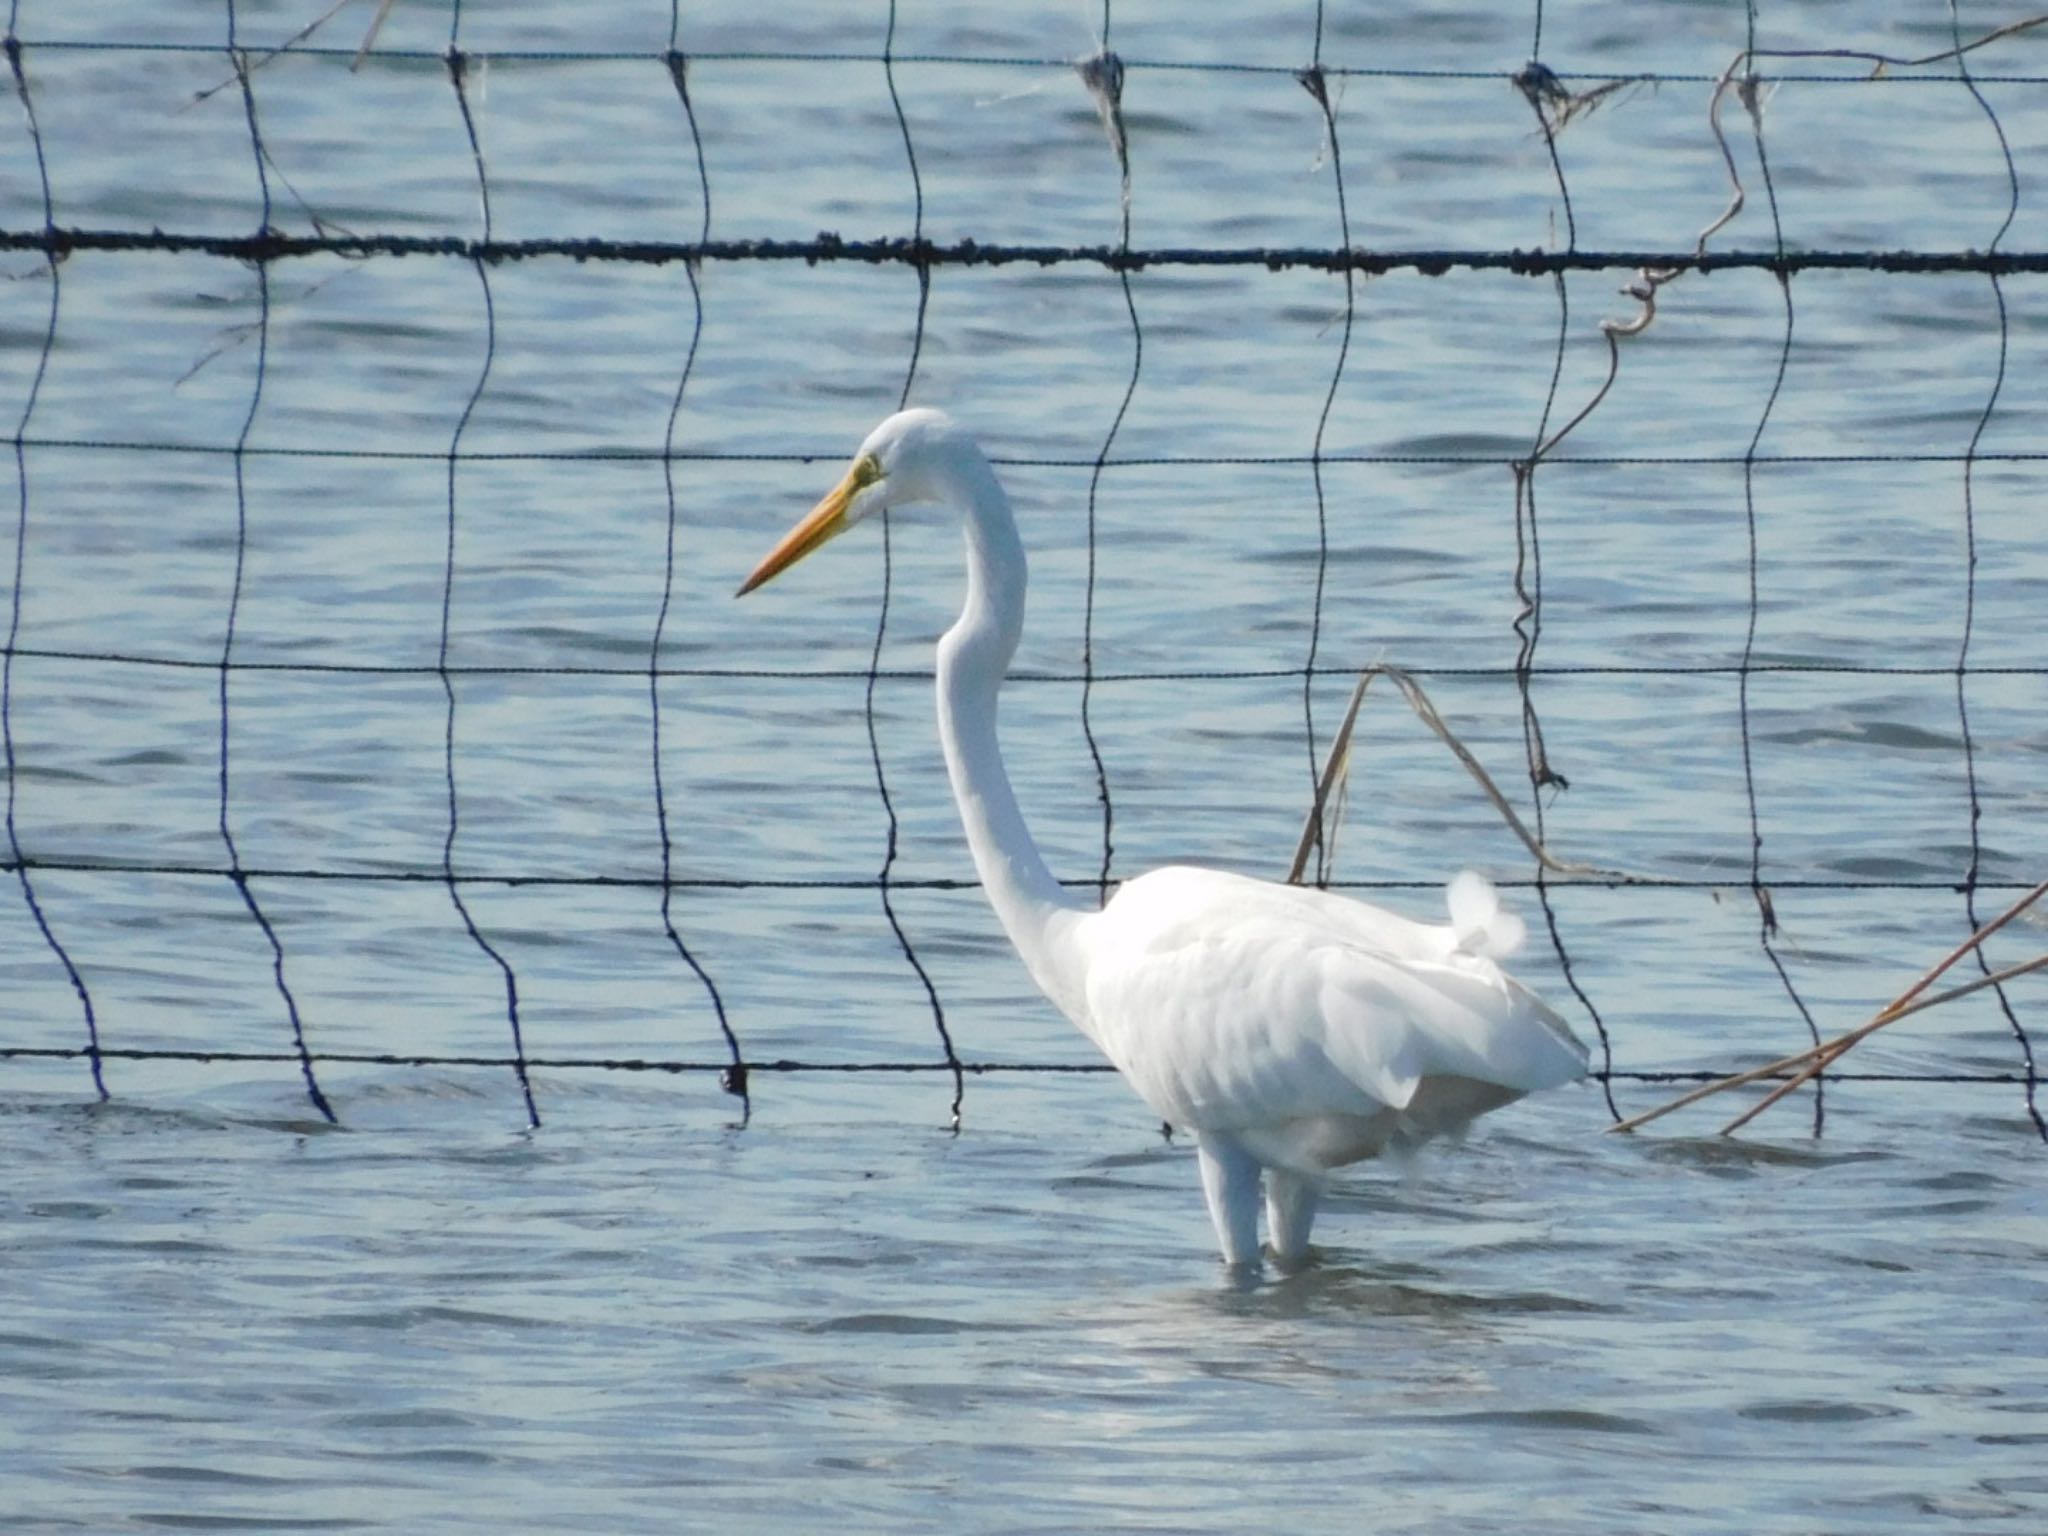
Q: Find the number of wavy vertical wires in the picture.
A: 10